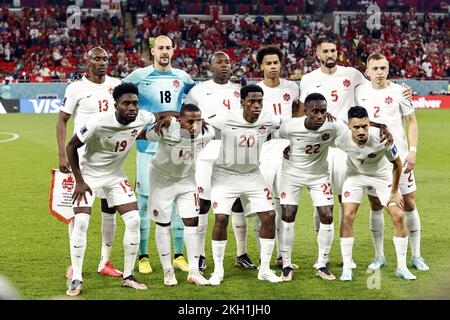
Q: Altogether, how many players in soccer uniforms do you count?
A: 11